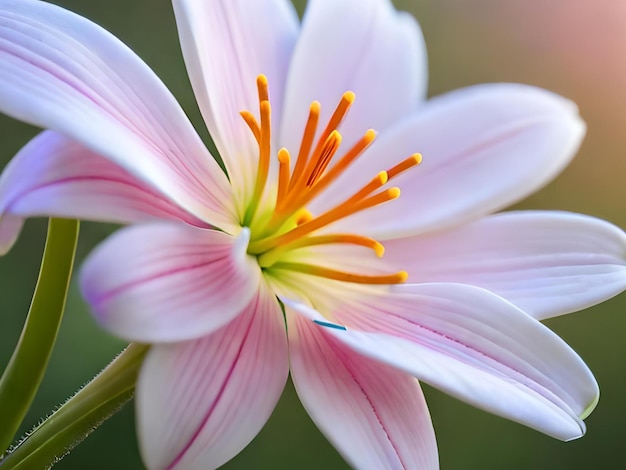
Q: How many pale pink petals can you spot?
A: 10